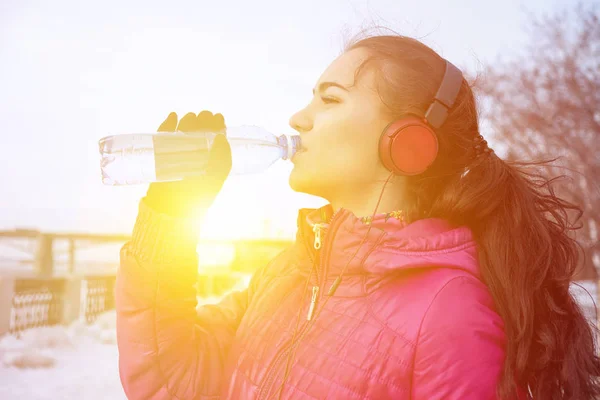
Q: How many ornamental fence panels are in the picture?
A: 2